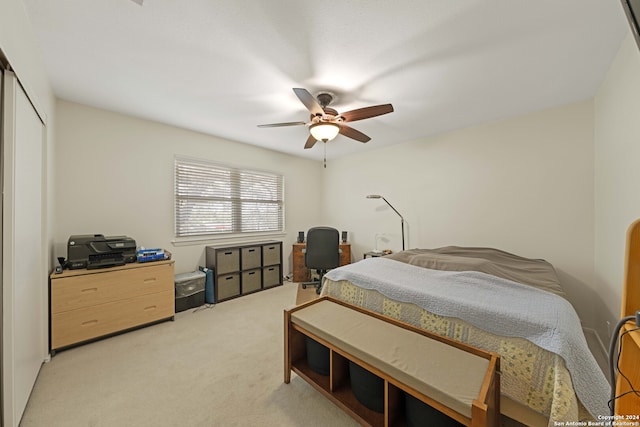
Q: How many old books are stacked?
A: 0